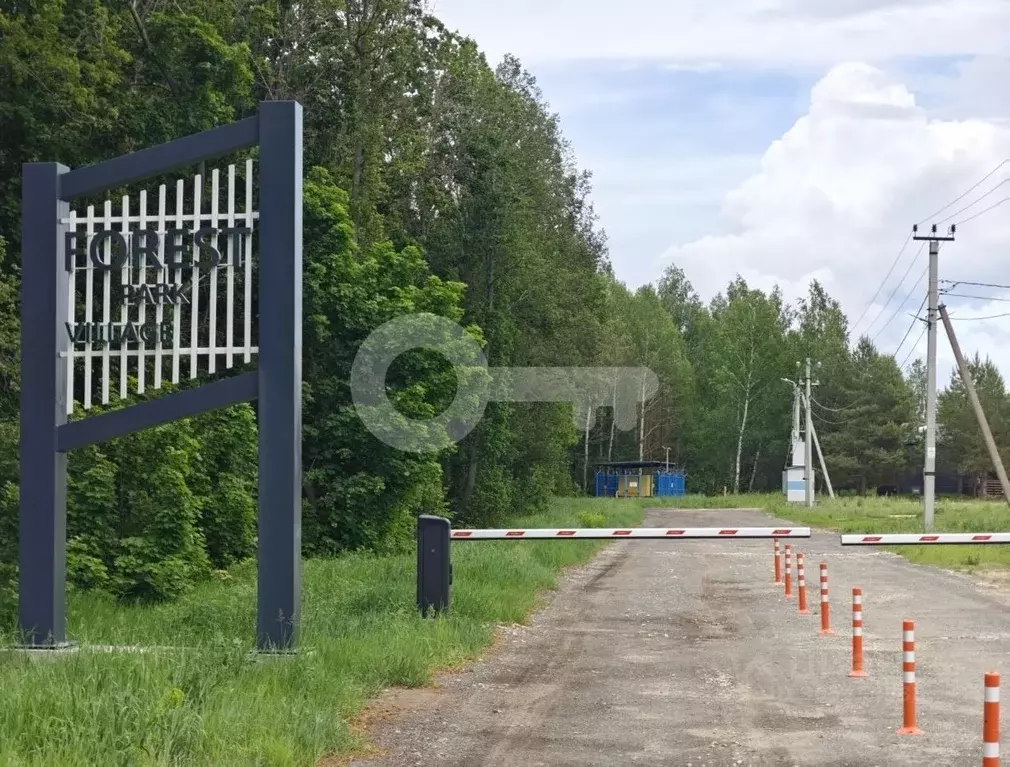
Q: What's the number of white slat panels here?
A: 11